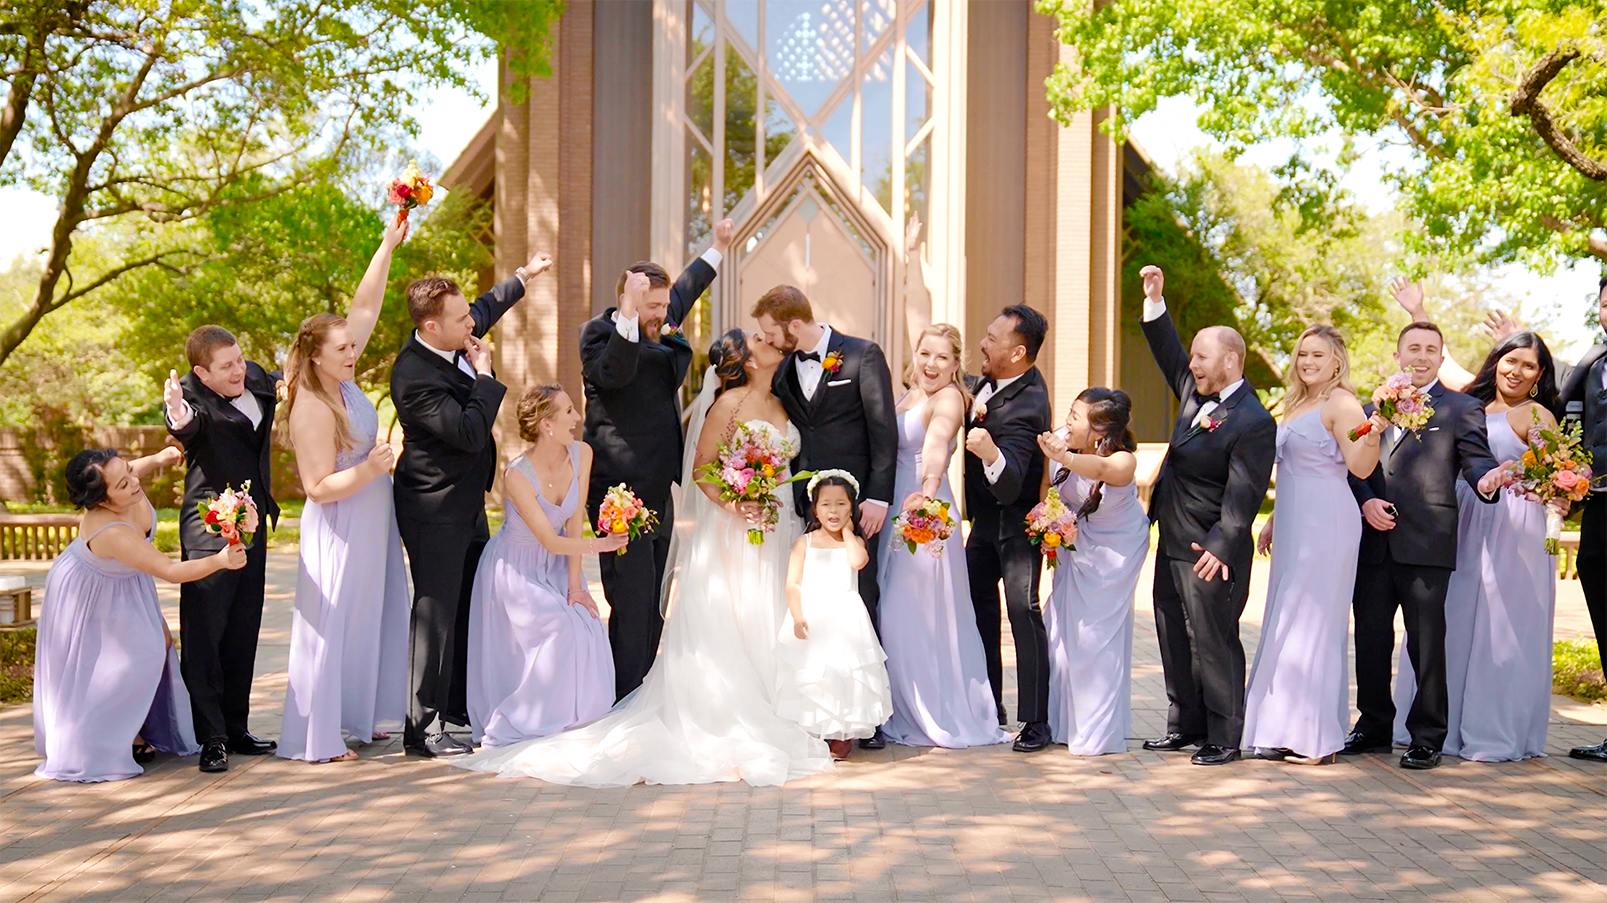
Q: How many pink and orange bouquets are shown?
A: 8